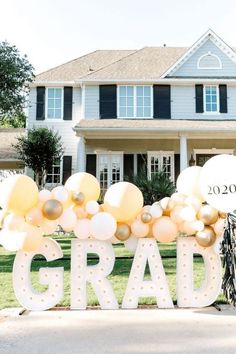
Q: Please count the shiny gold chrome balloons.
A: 6